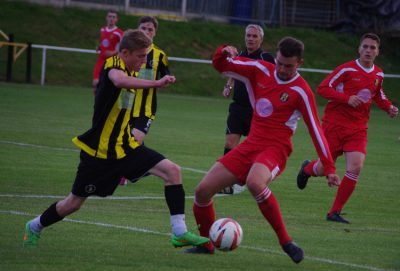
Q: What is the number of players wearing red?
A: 3